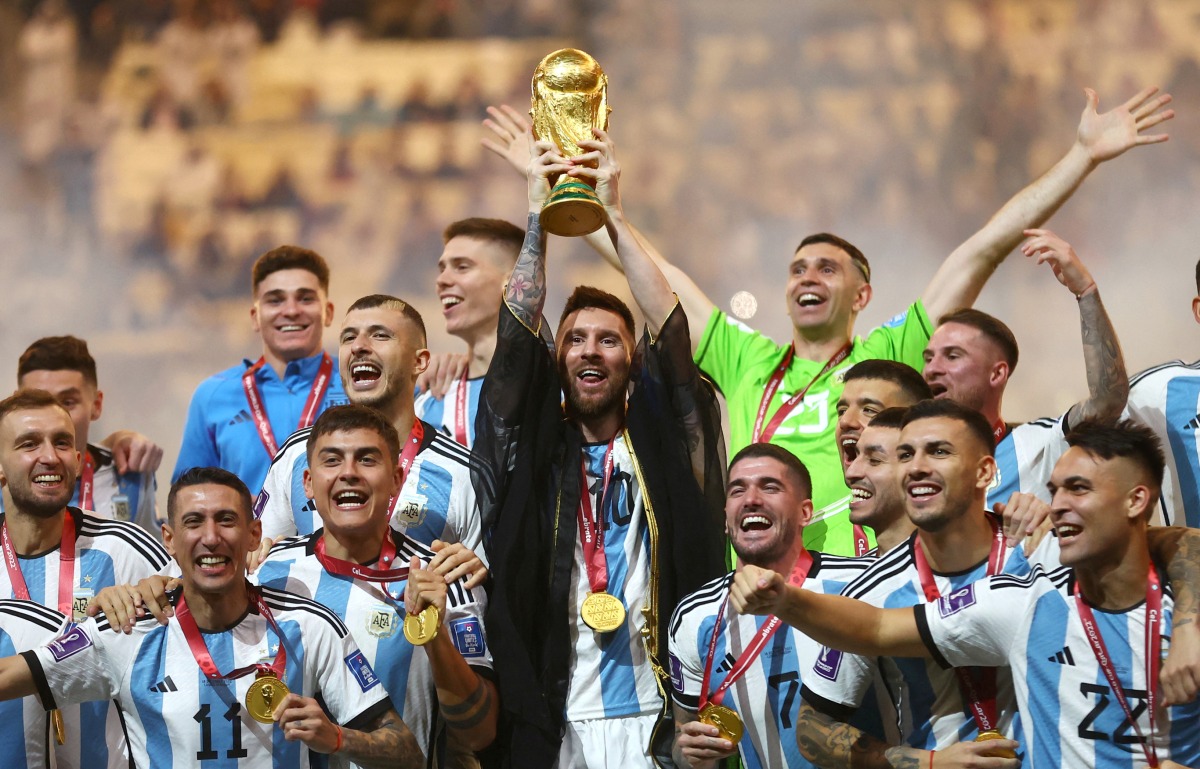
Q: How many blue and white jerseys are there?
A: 14